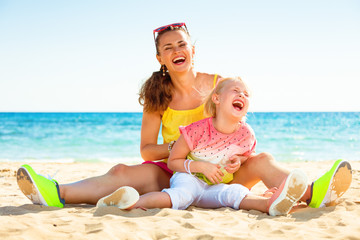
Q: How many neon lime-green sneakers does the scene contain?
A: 2